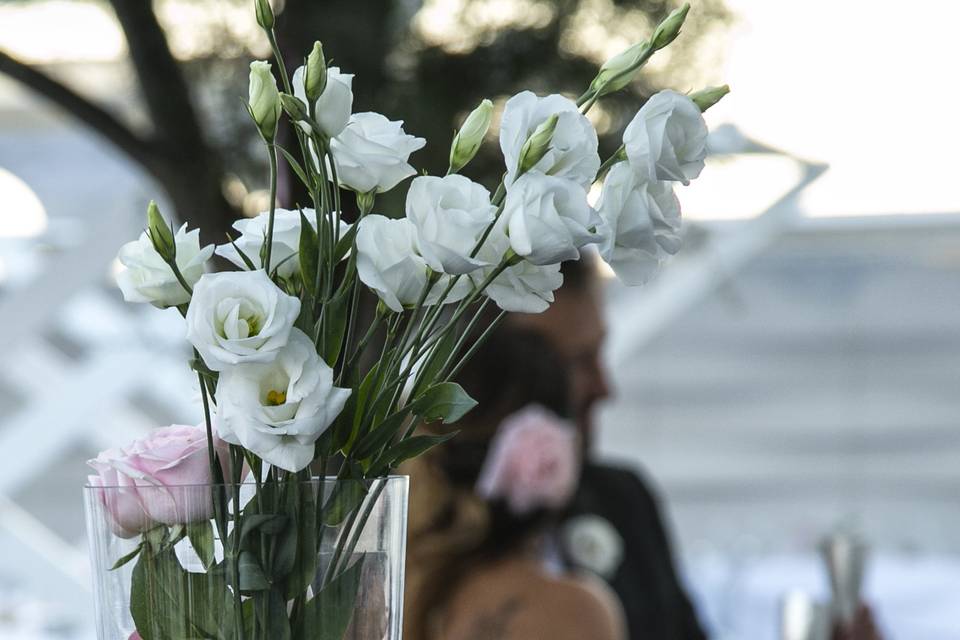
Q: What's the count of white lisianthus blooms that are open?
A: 13